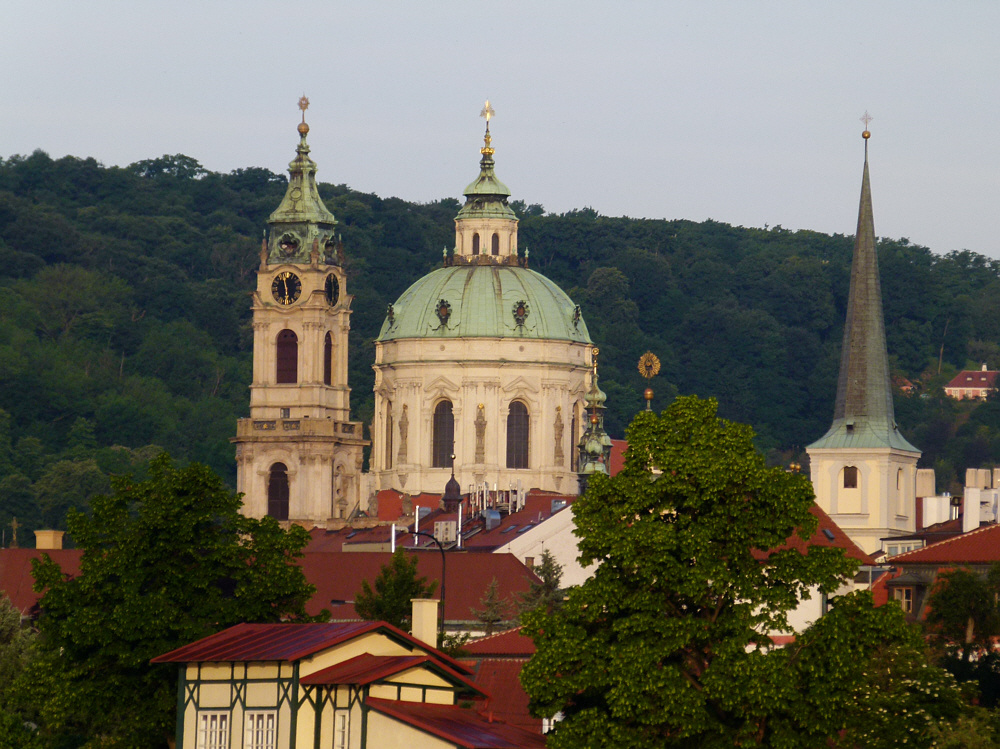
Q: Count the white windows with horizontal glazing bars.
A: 3